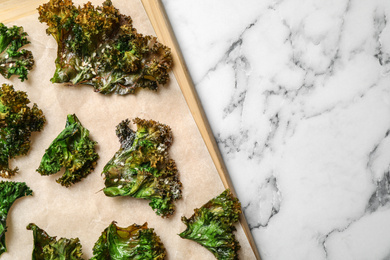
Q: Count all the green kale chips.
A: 9